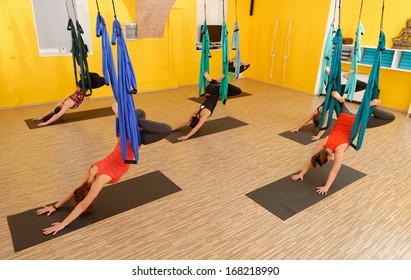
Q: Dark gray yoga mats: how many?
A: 6